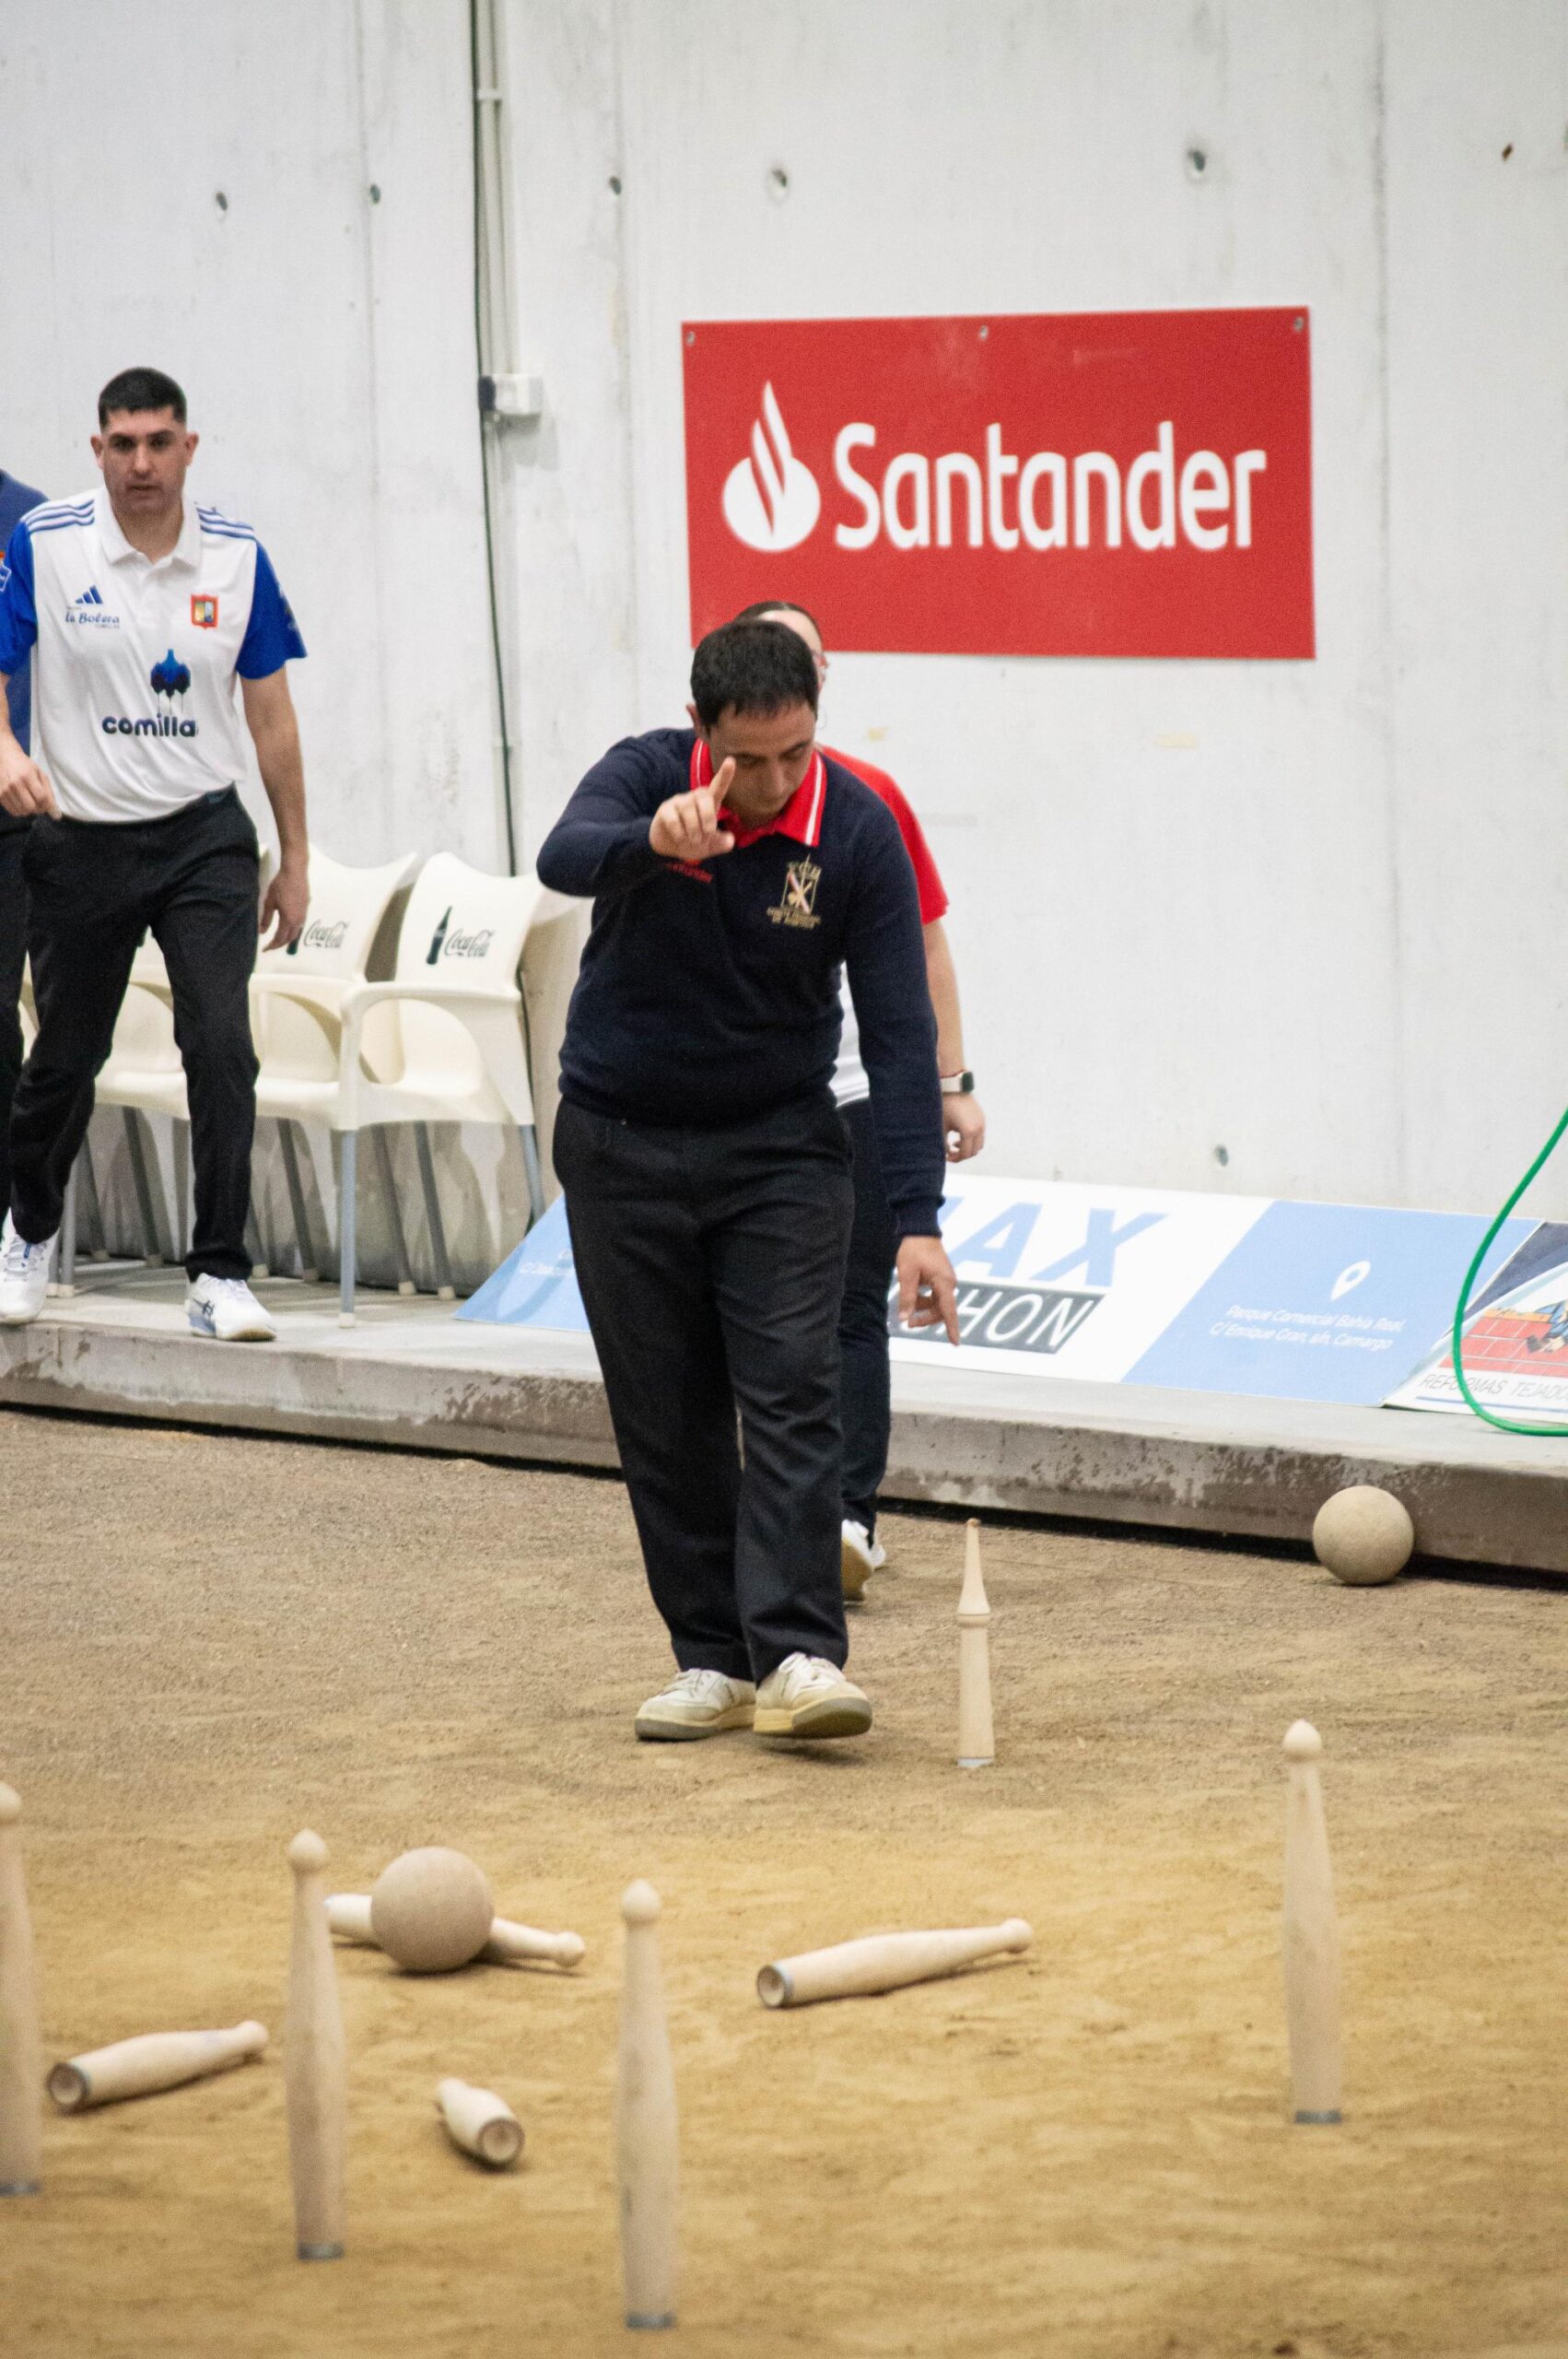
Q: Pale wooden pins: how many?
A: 9